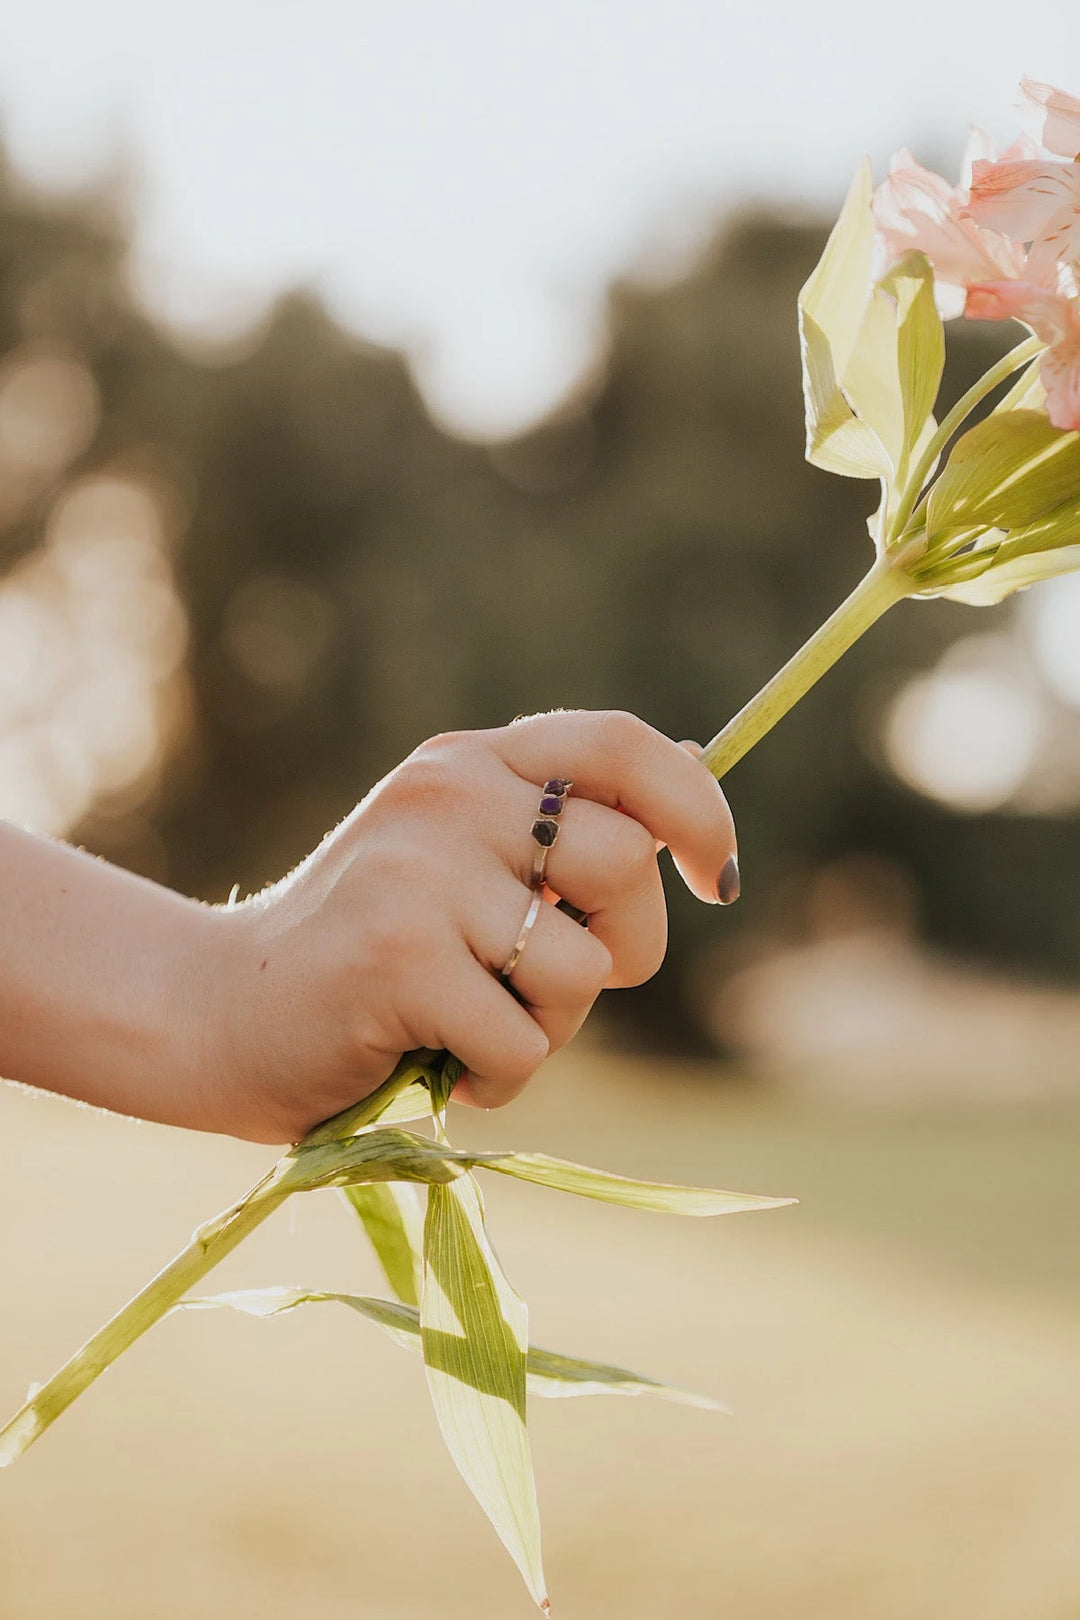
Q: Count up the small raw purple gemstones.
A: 3